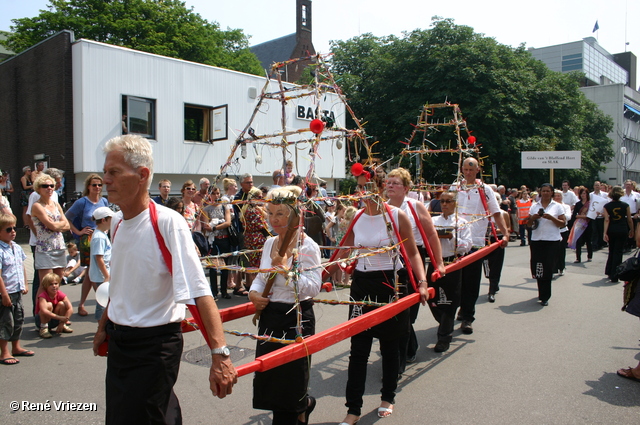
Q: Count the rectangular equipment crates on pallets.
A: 0